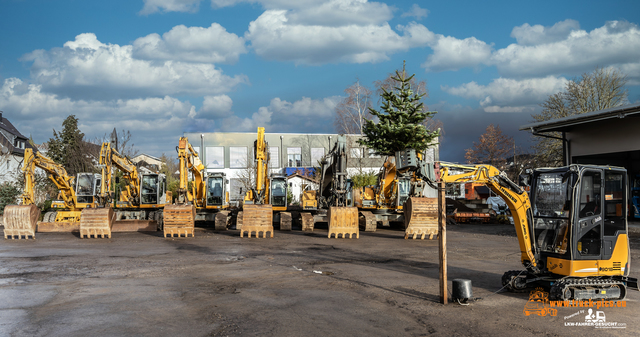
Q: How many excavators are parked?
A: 7